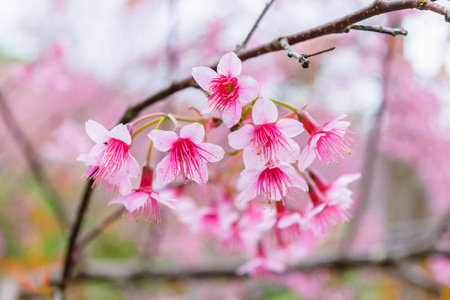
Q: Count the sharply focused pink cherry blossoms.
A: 7